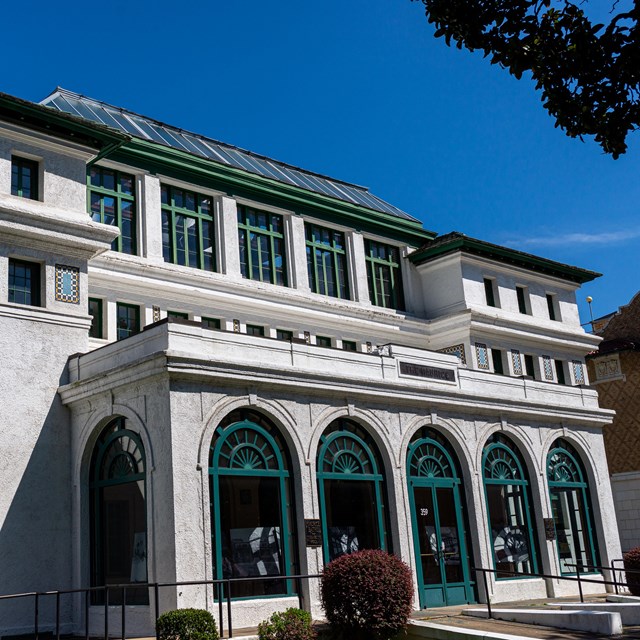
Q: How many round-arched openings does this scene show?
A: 6